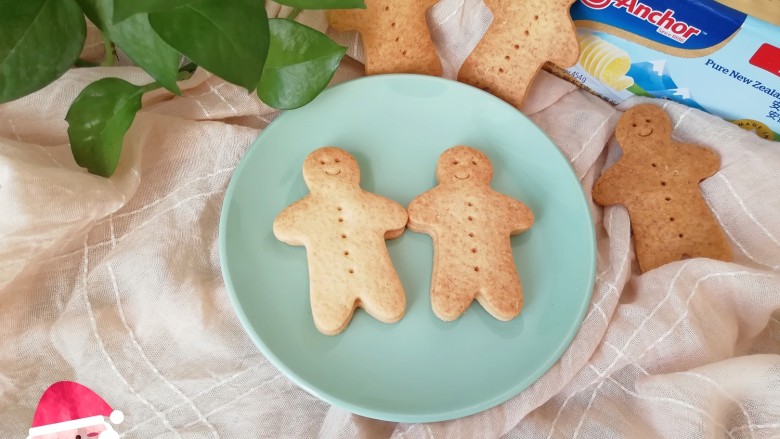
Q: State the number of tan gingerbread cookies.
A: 5